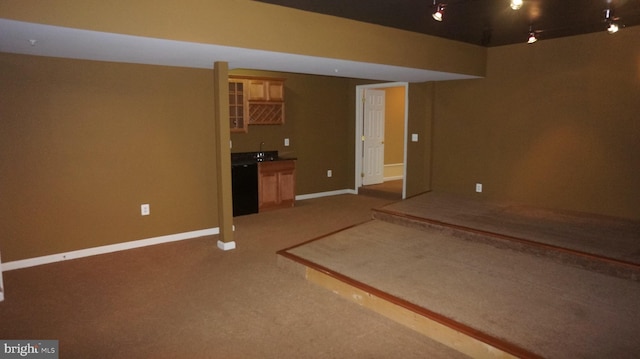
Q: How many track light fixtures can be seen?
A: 4